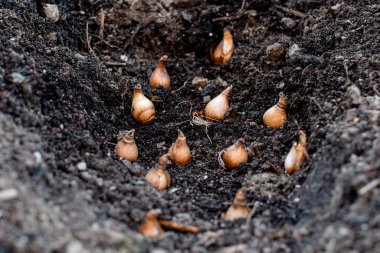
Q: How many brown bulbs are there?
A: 12